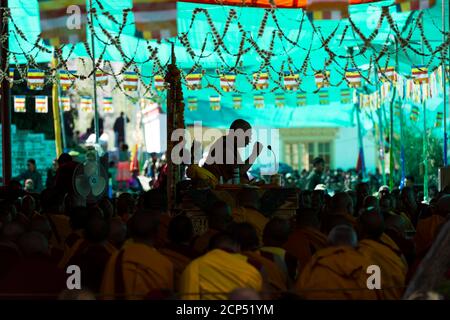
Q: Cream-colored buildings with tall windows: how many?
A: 1